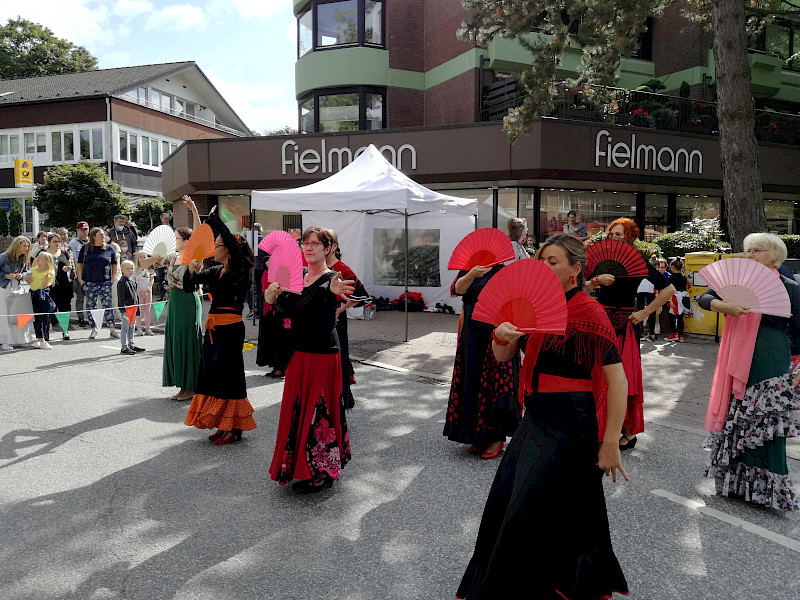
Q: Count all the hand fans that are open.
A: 8